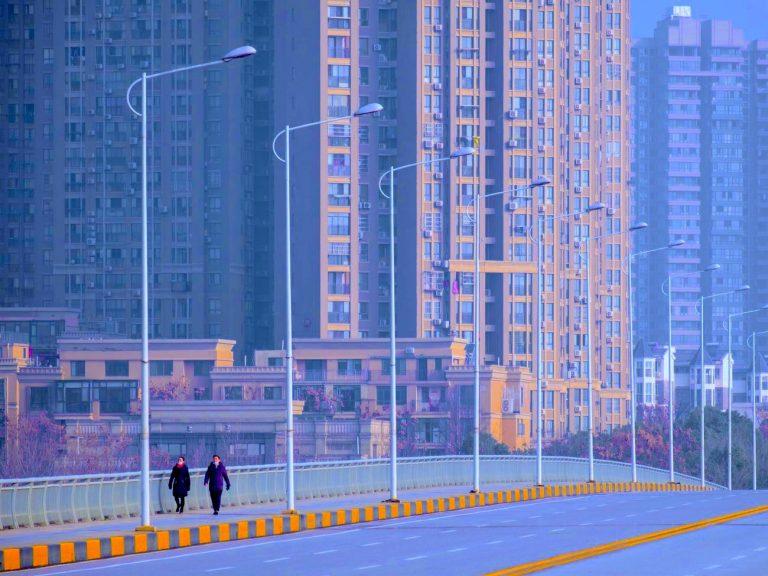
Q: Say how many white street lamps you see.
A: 11